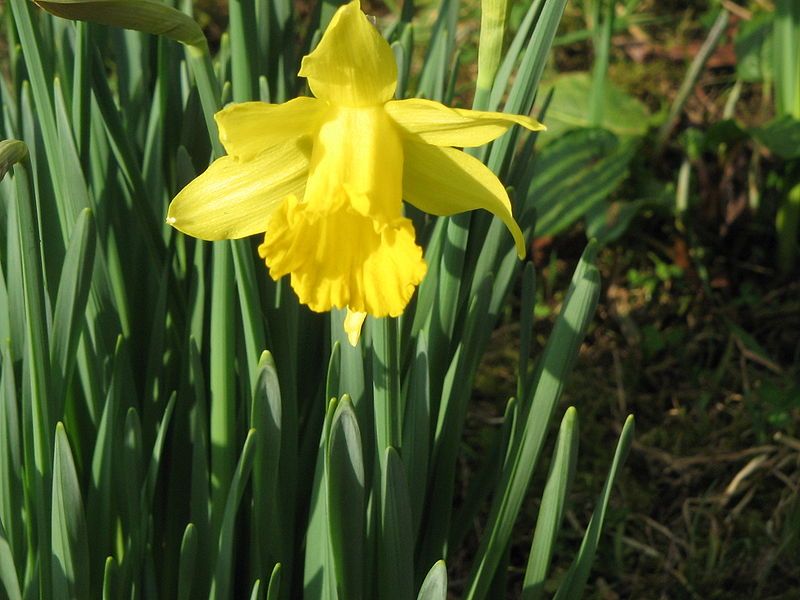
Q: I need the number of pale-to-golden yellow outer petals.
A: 6